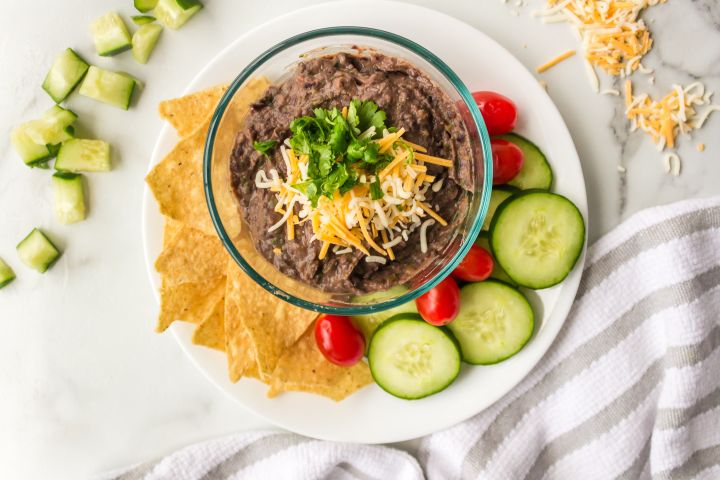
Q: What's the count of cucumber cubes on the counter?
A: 12